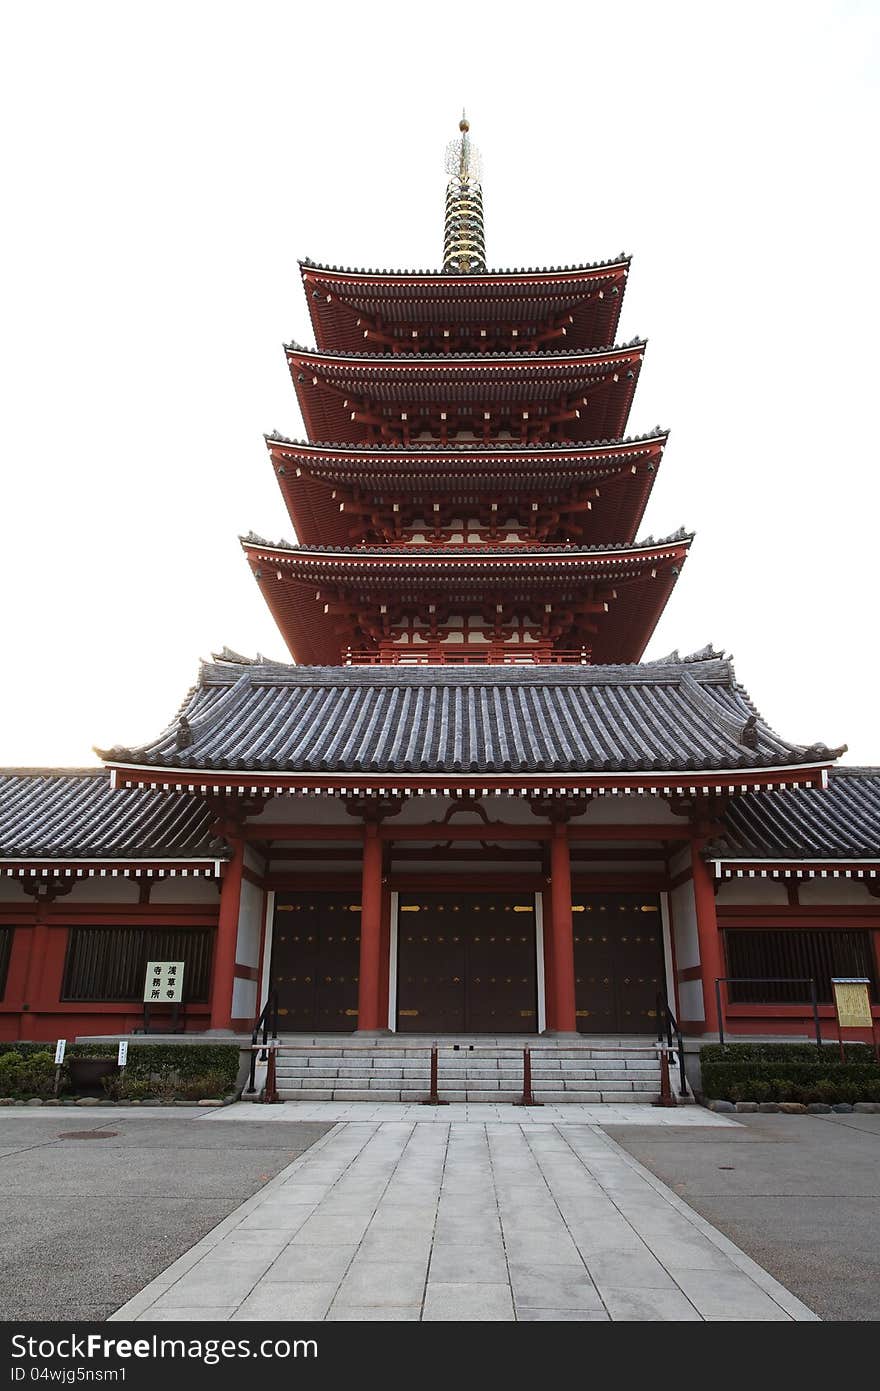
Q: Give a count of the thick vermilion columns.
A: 4